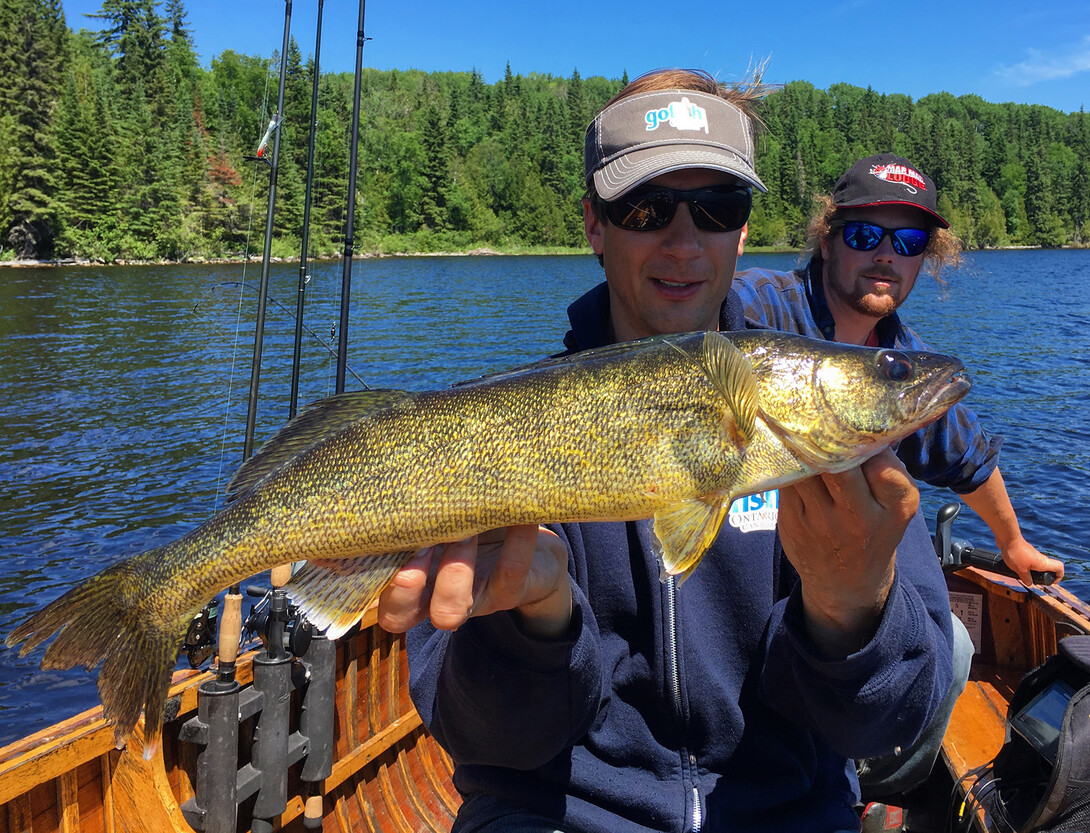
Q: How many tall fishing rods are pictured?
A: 3